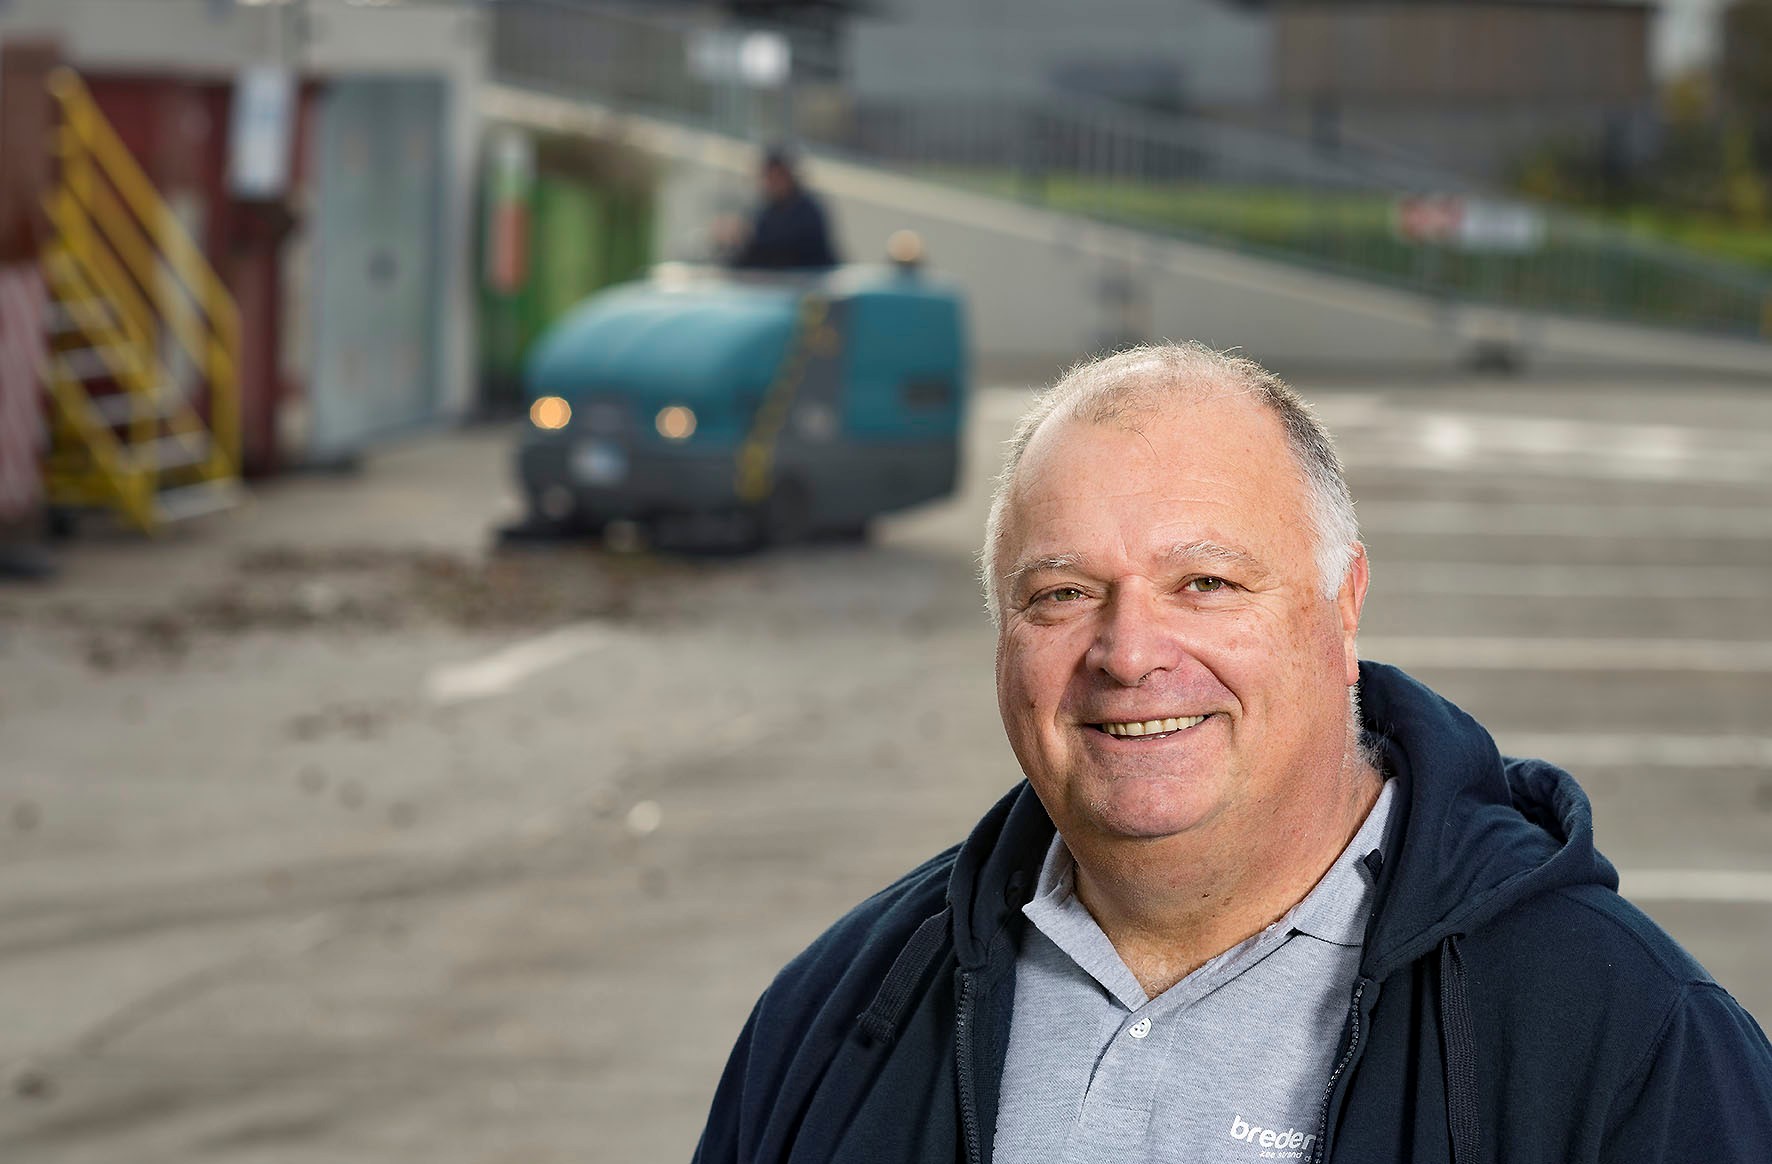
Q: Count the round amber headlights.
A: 2